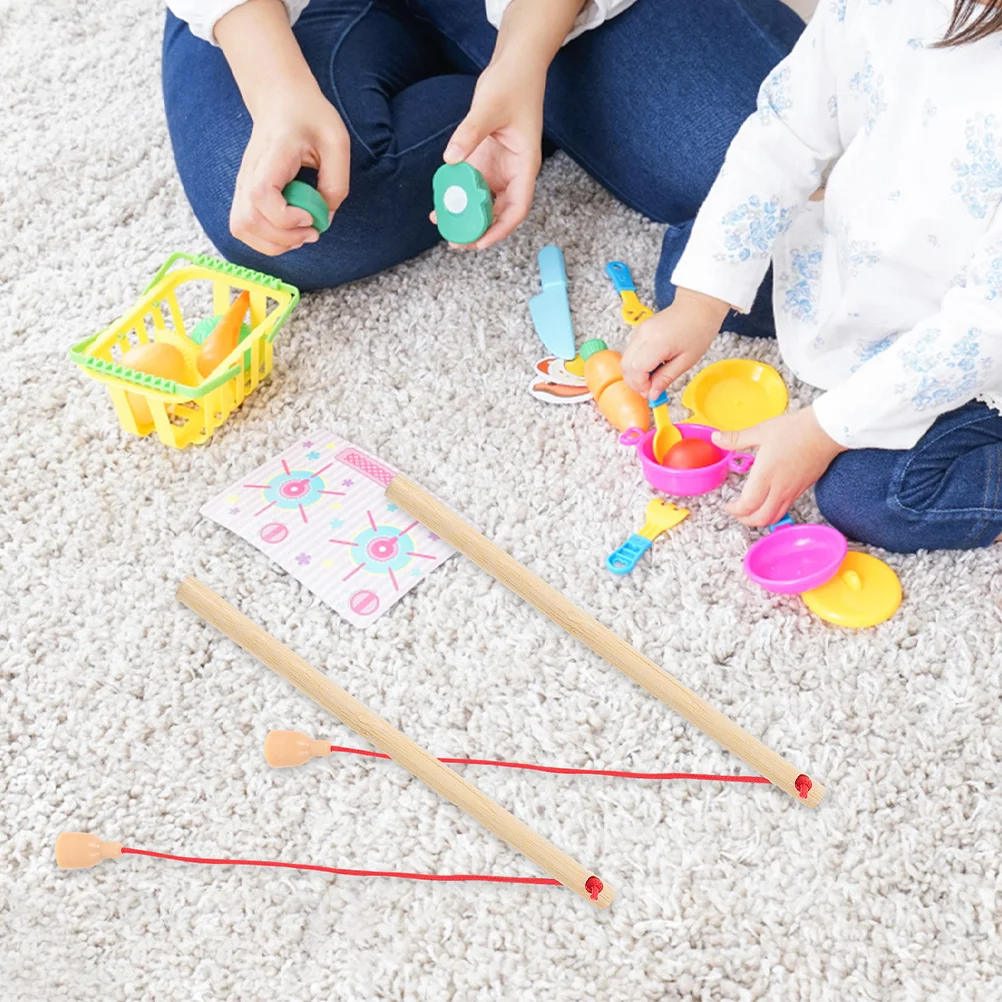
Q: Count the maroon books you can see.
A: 0